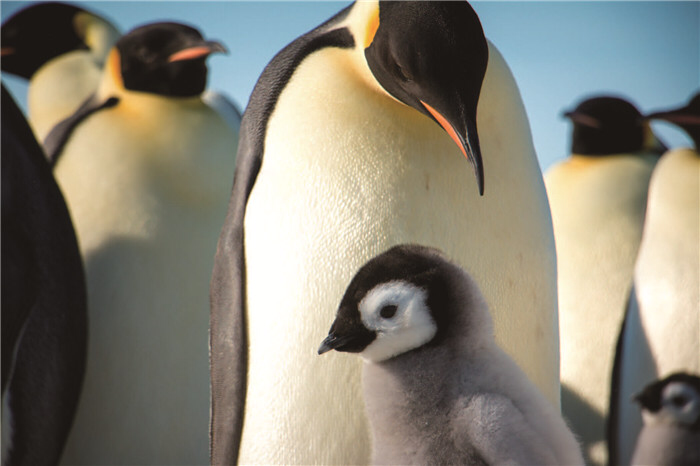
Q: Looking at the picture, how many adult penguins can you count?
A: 6